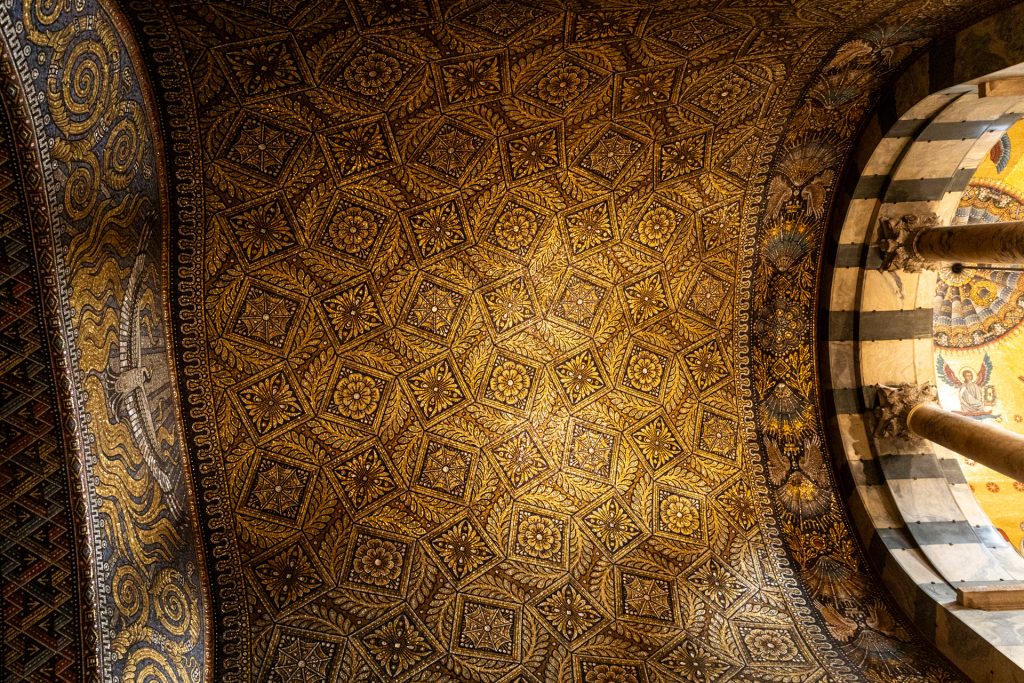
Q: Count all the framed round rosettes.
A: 14